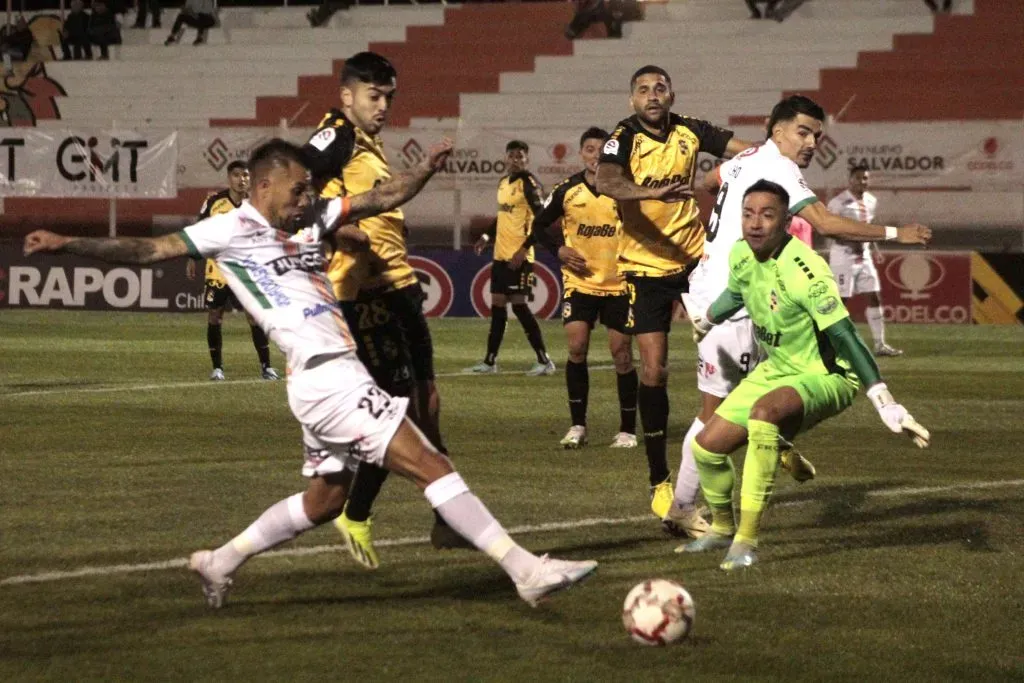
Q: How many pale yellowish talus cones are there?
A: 0